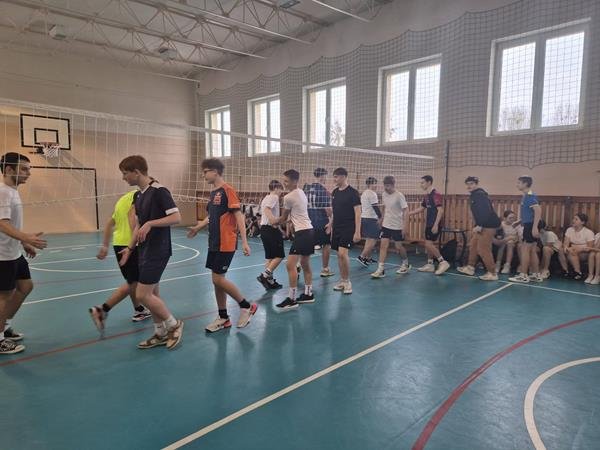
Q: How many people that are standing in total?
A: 13